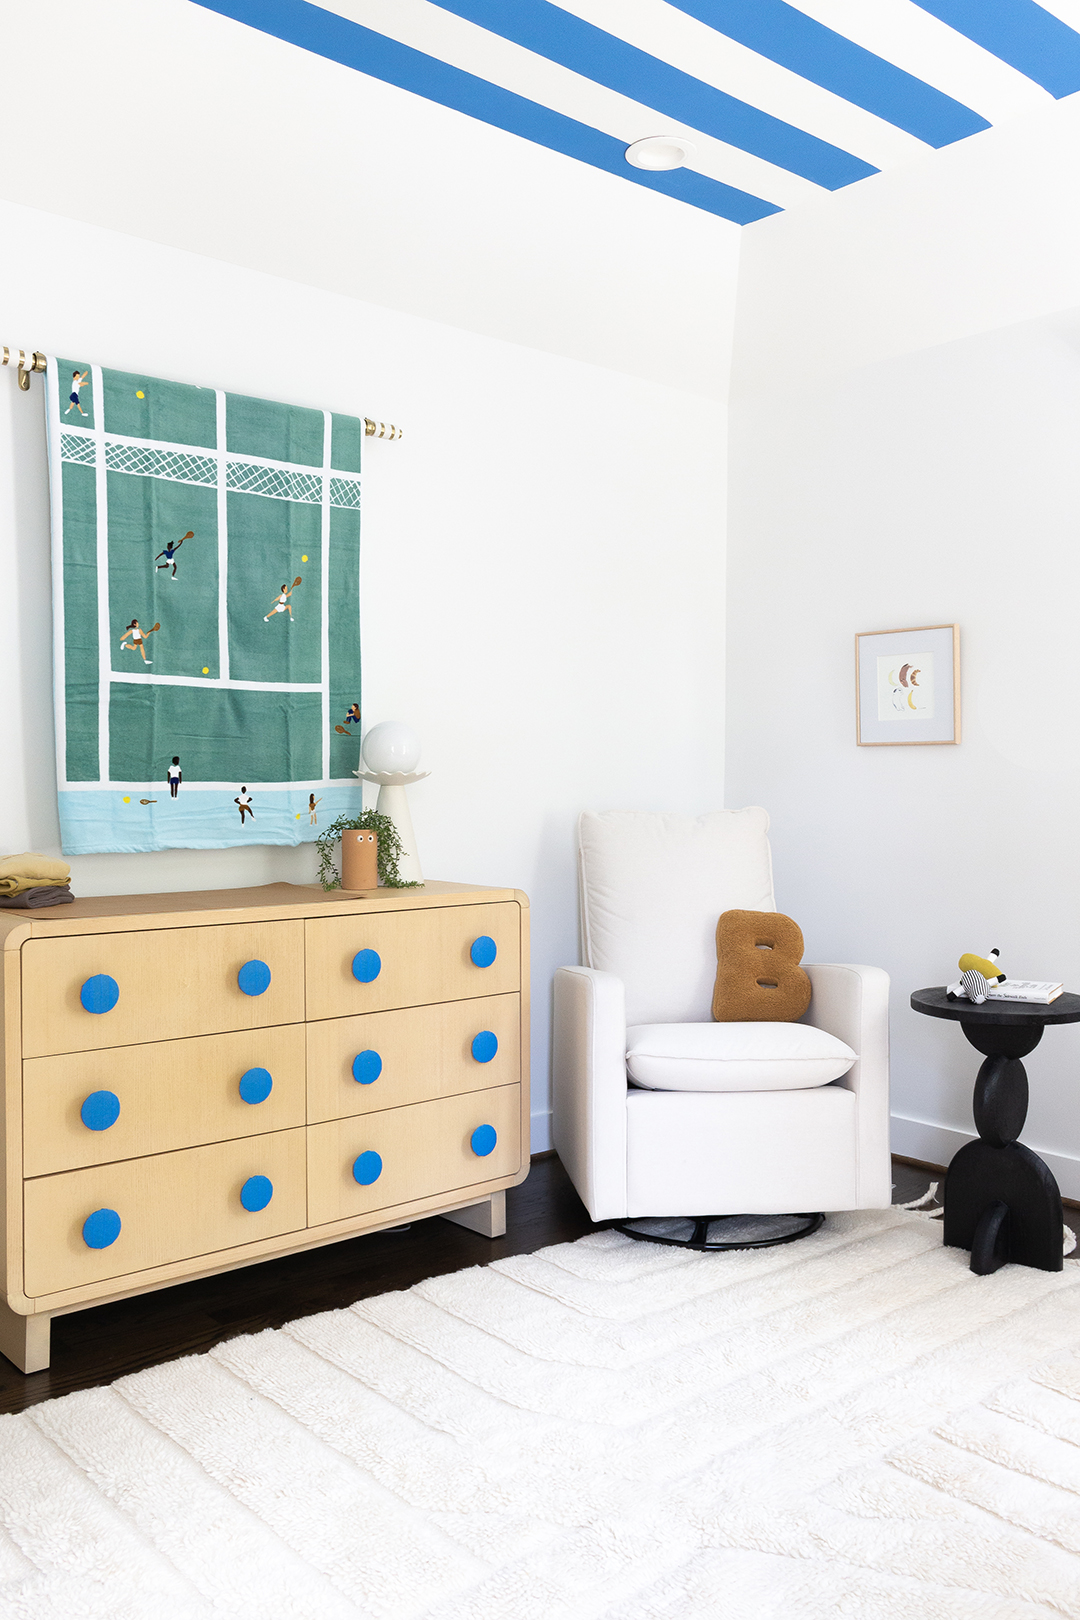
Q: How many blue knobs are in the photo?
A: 12